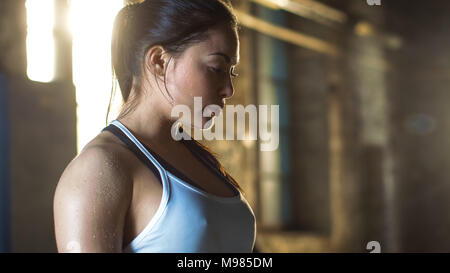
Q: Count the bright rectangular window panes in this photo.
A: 2